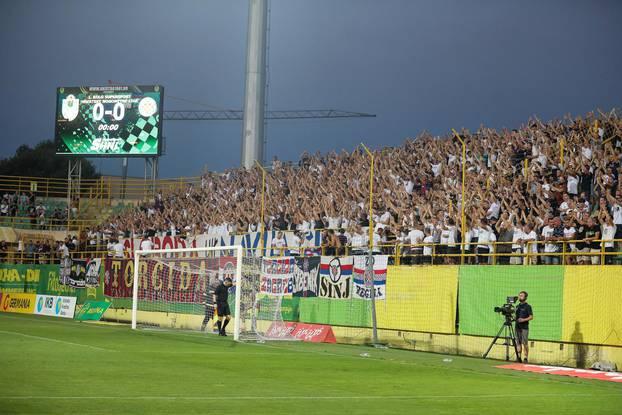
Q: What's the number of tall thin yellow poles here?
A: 3